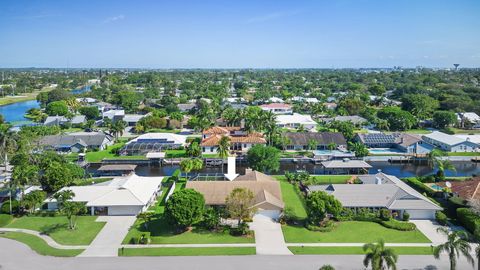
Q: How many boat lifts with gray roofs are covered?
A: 2